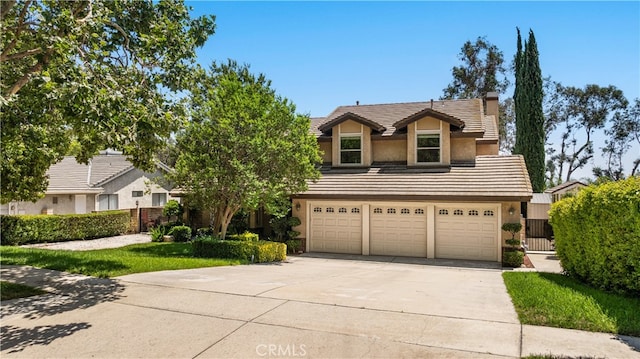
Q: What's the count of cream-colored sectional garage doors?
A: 3